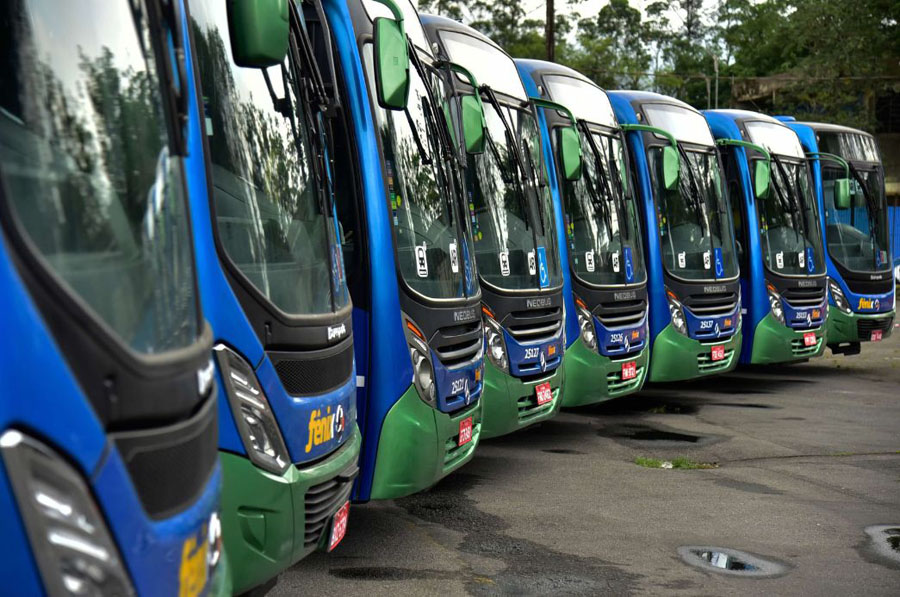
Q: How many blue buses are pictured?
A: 8